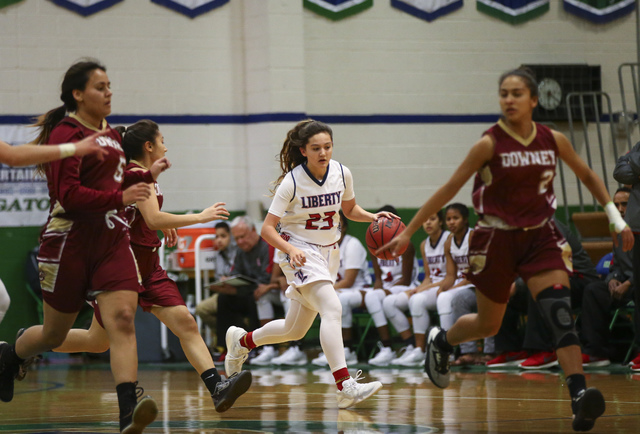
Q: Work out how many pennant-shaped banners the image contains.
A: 7